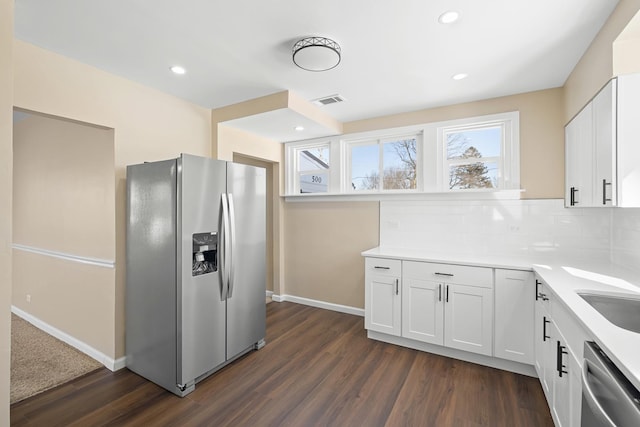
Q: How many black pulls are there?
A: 13